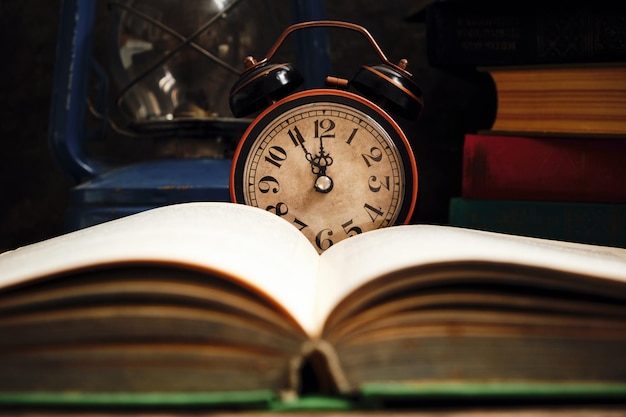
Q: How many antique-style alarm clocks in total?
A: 1